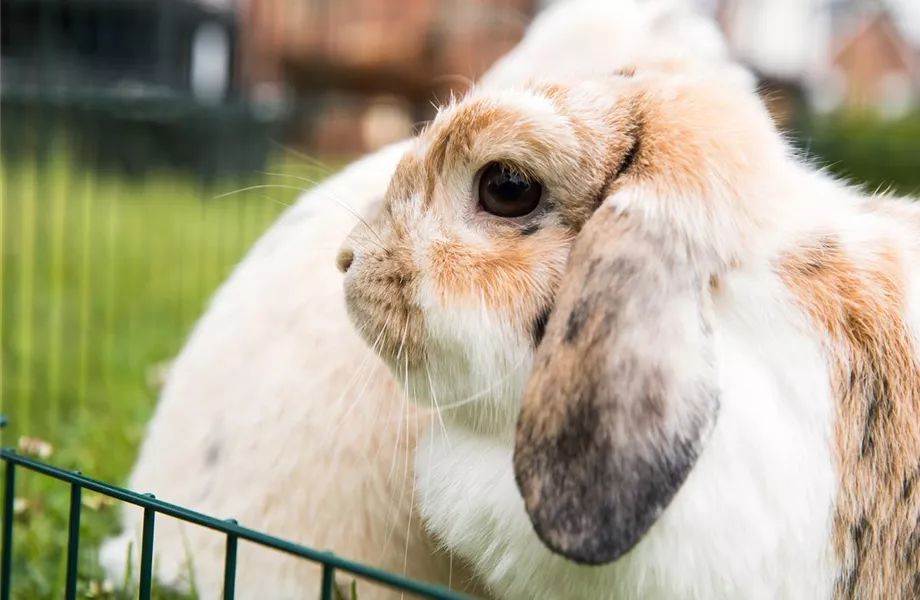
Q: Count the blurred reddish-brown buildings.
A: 2